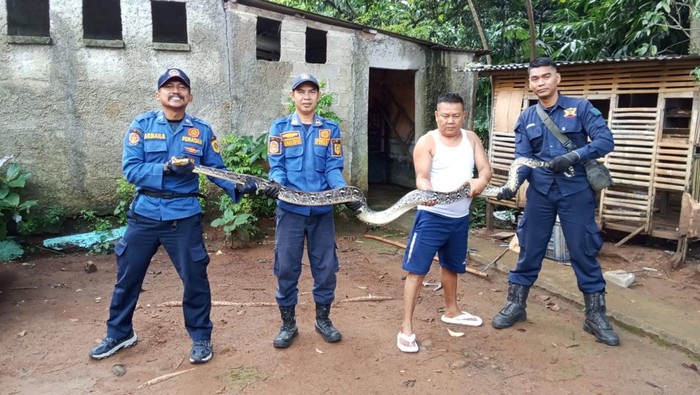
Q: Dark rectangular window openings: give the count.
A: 5